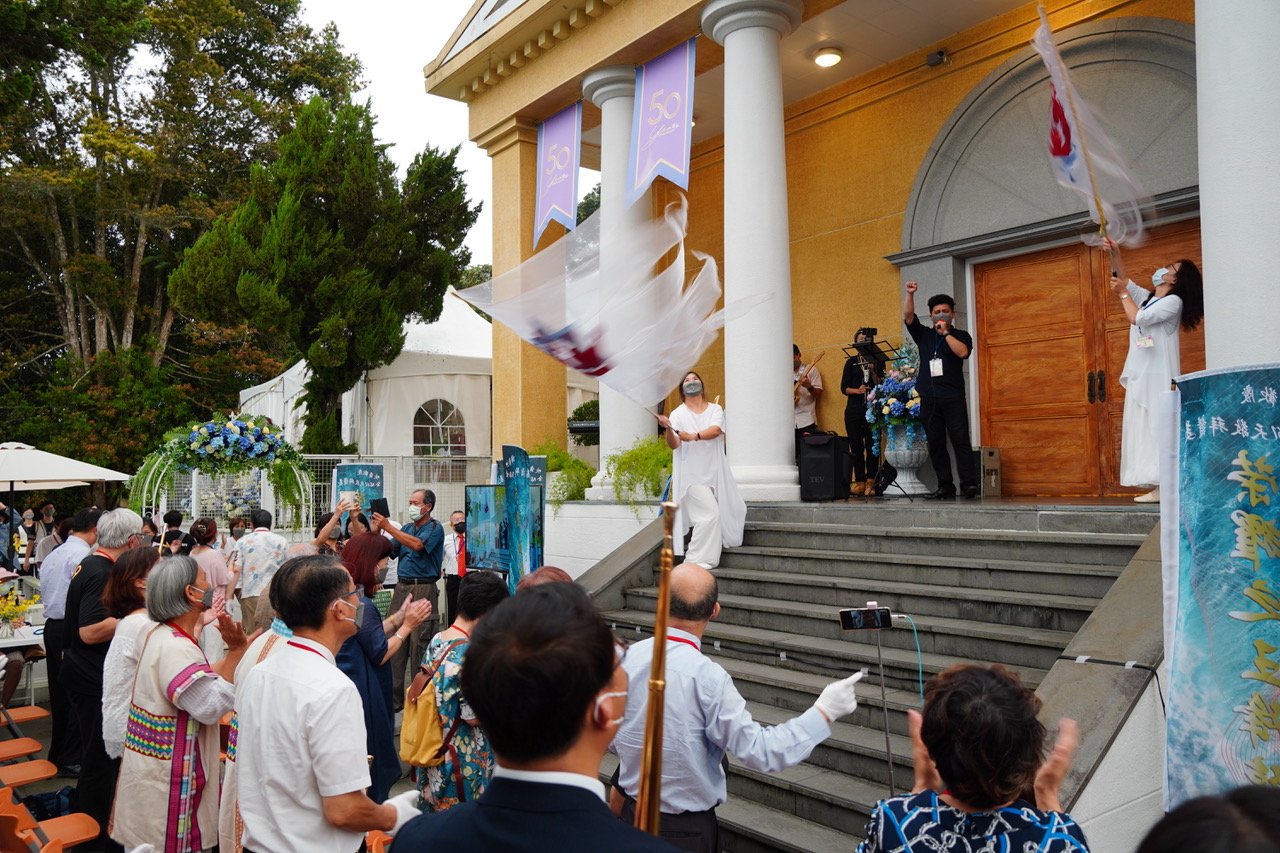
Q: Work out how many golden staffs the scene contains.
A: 1